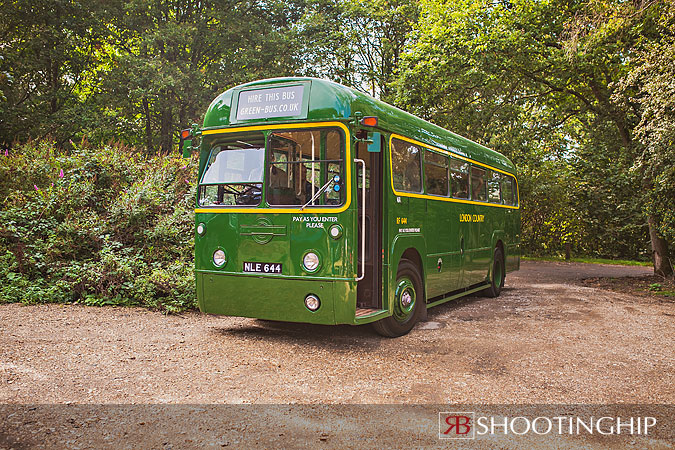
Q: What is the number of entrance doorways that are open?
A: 1